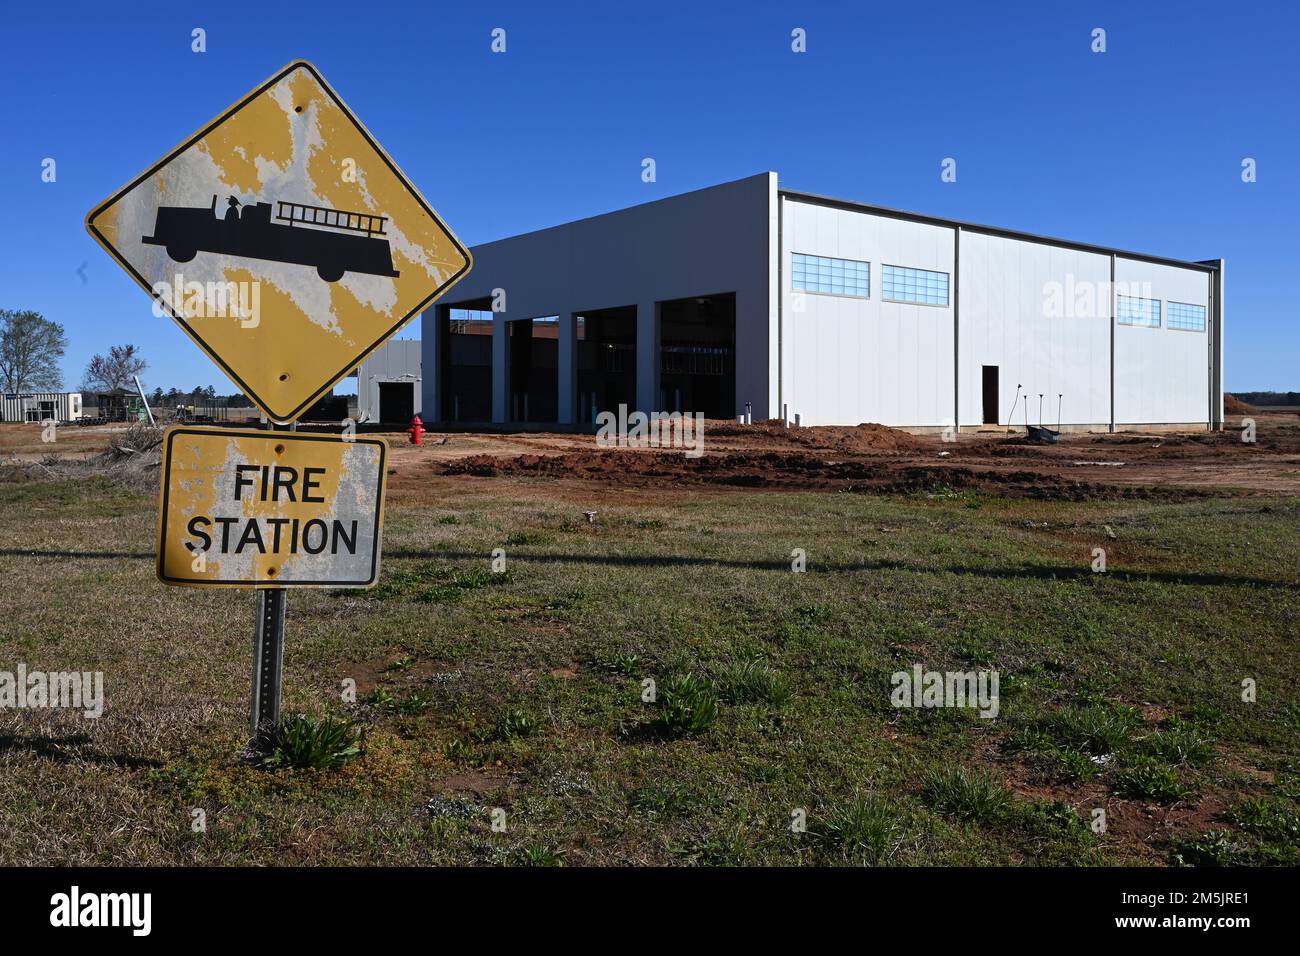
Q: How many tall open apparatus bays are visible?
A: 4